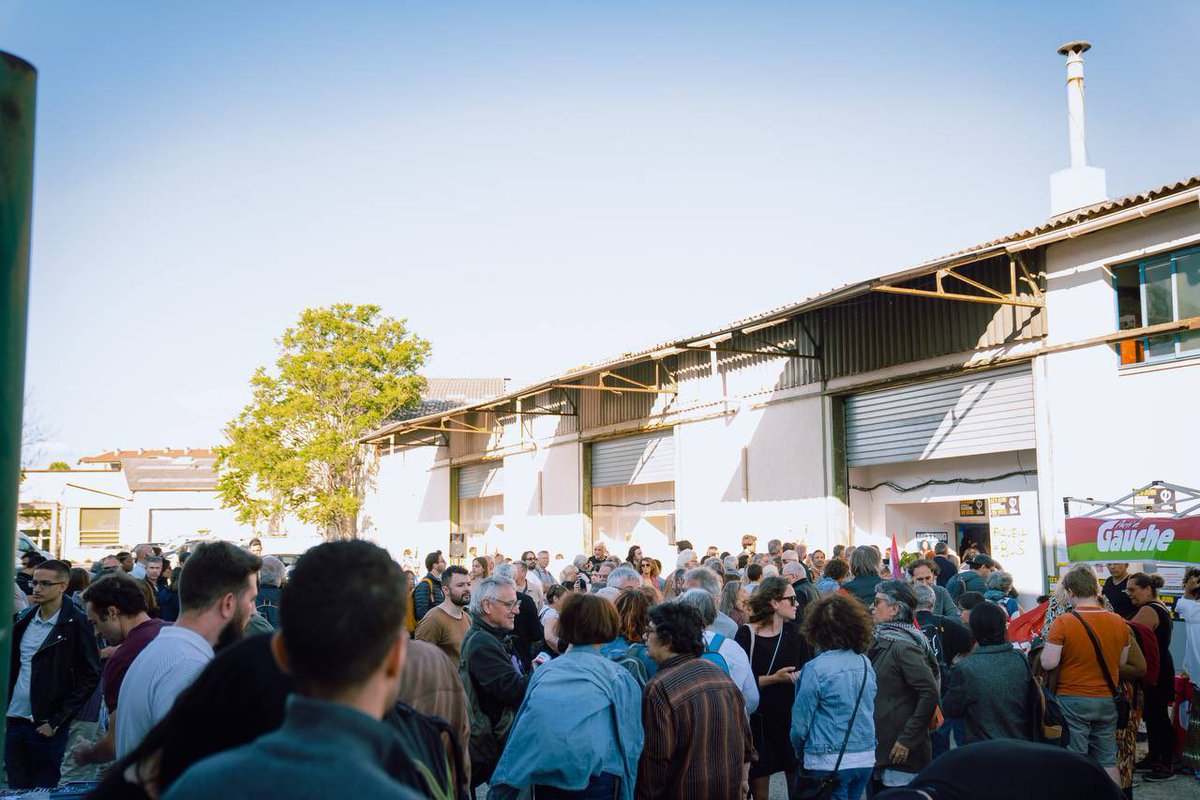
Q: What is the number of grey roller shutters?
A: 3